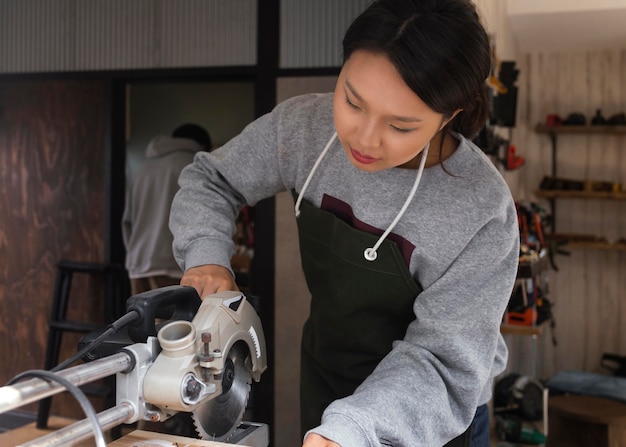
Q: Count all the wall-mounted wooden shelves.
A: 3